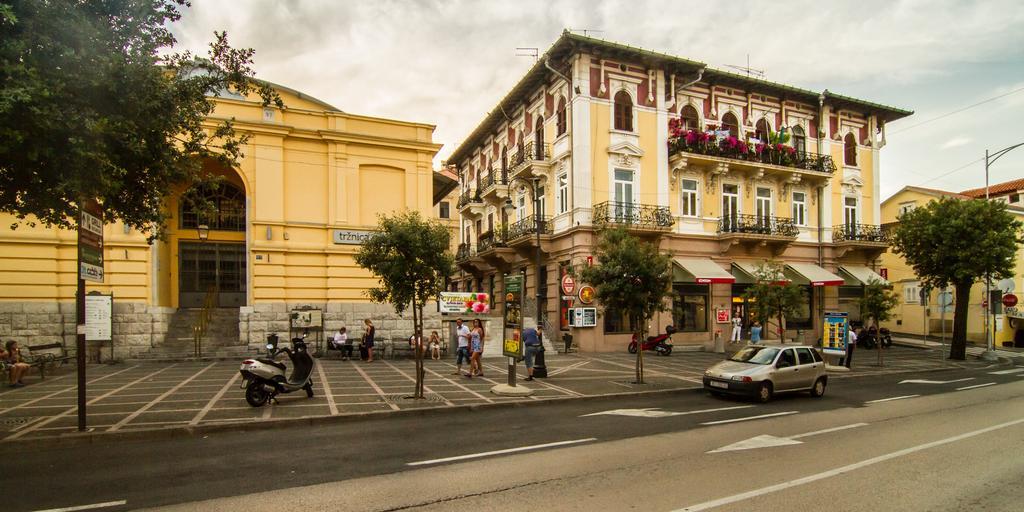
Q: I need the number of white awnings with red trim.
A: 4